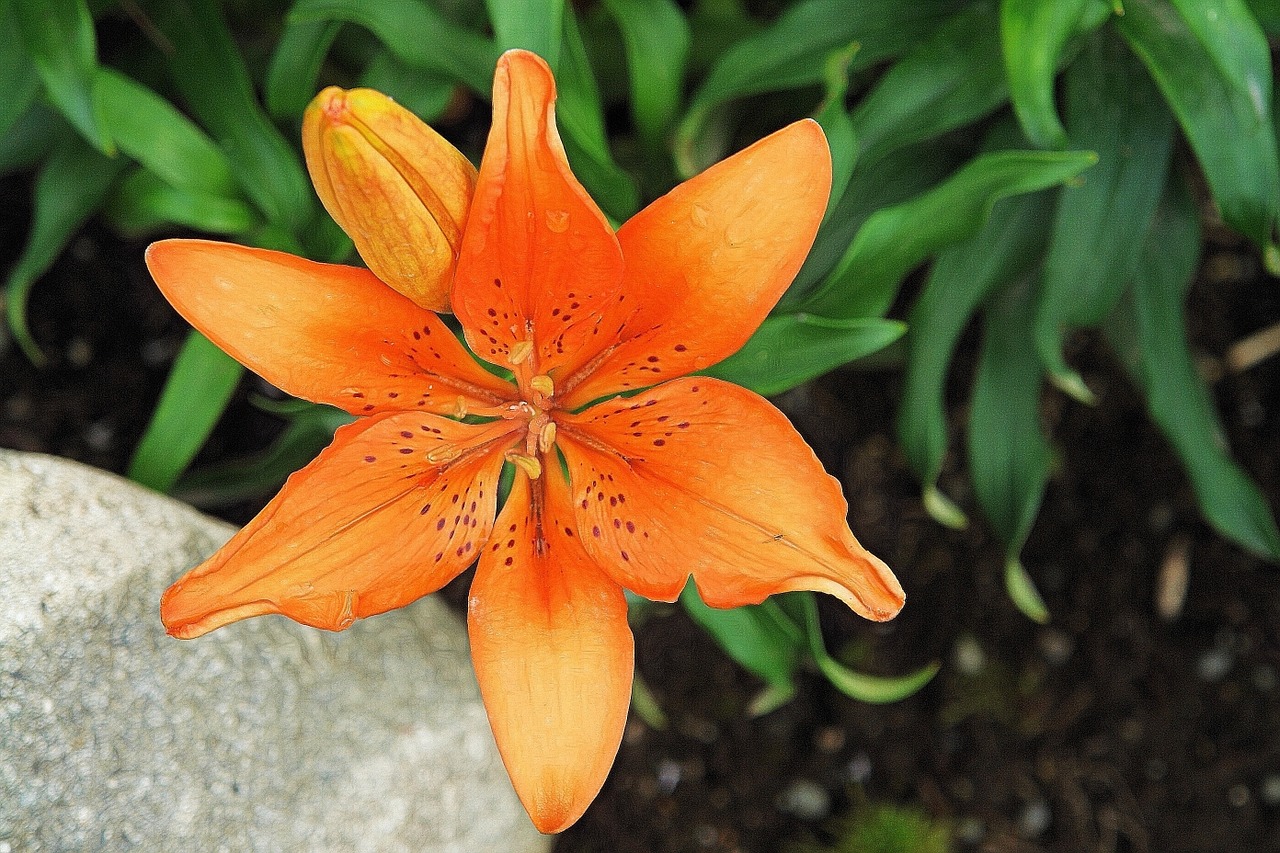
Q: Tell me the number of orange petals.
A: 6